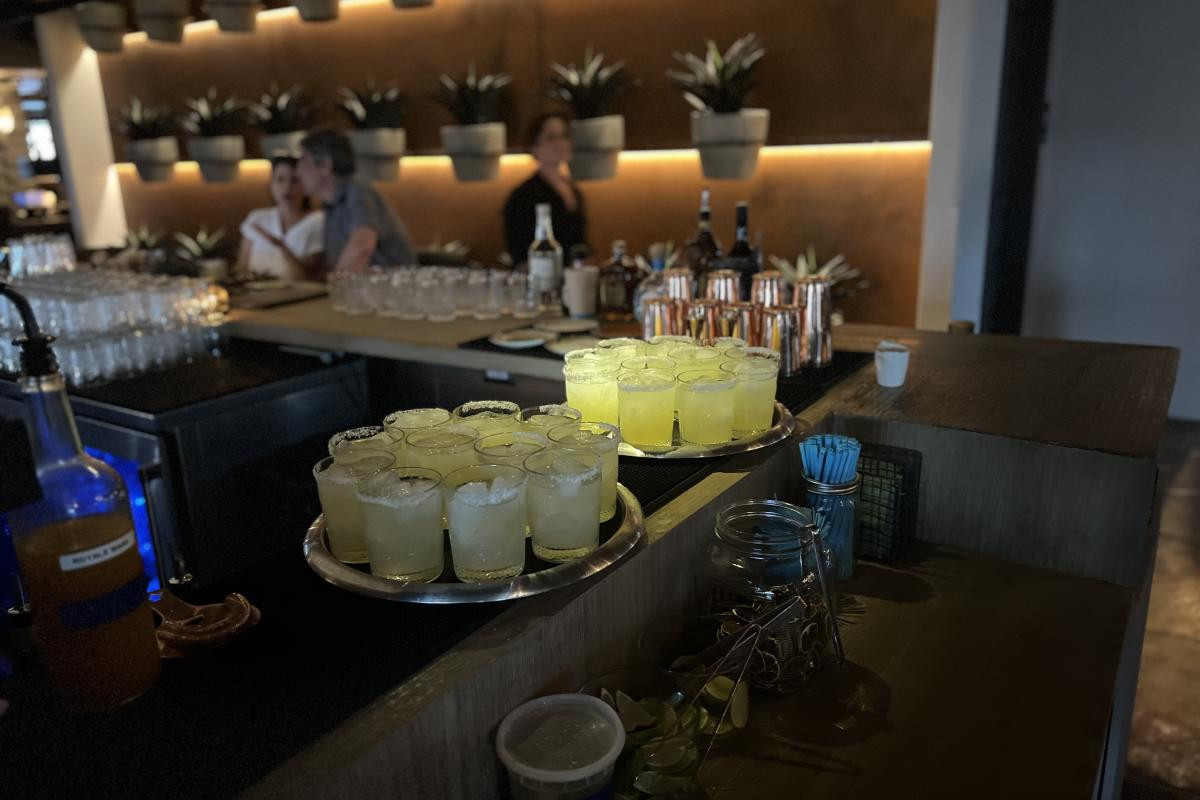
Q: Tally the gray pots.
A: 12